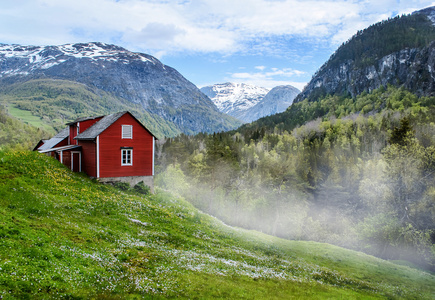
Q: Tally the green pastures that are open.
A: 1